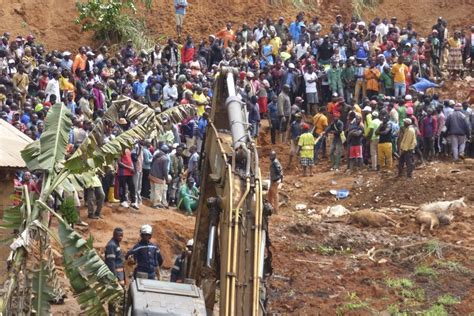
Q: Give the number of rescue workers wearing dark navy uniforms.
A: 3